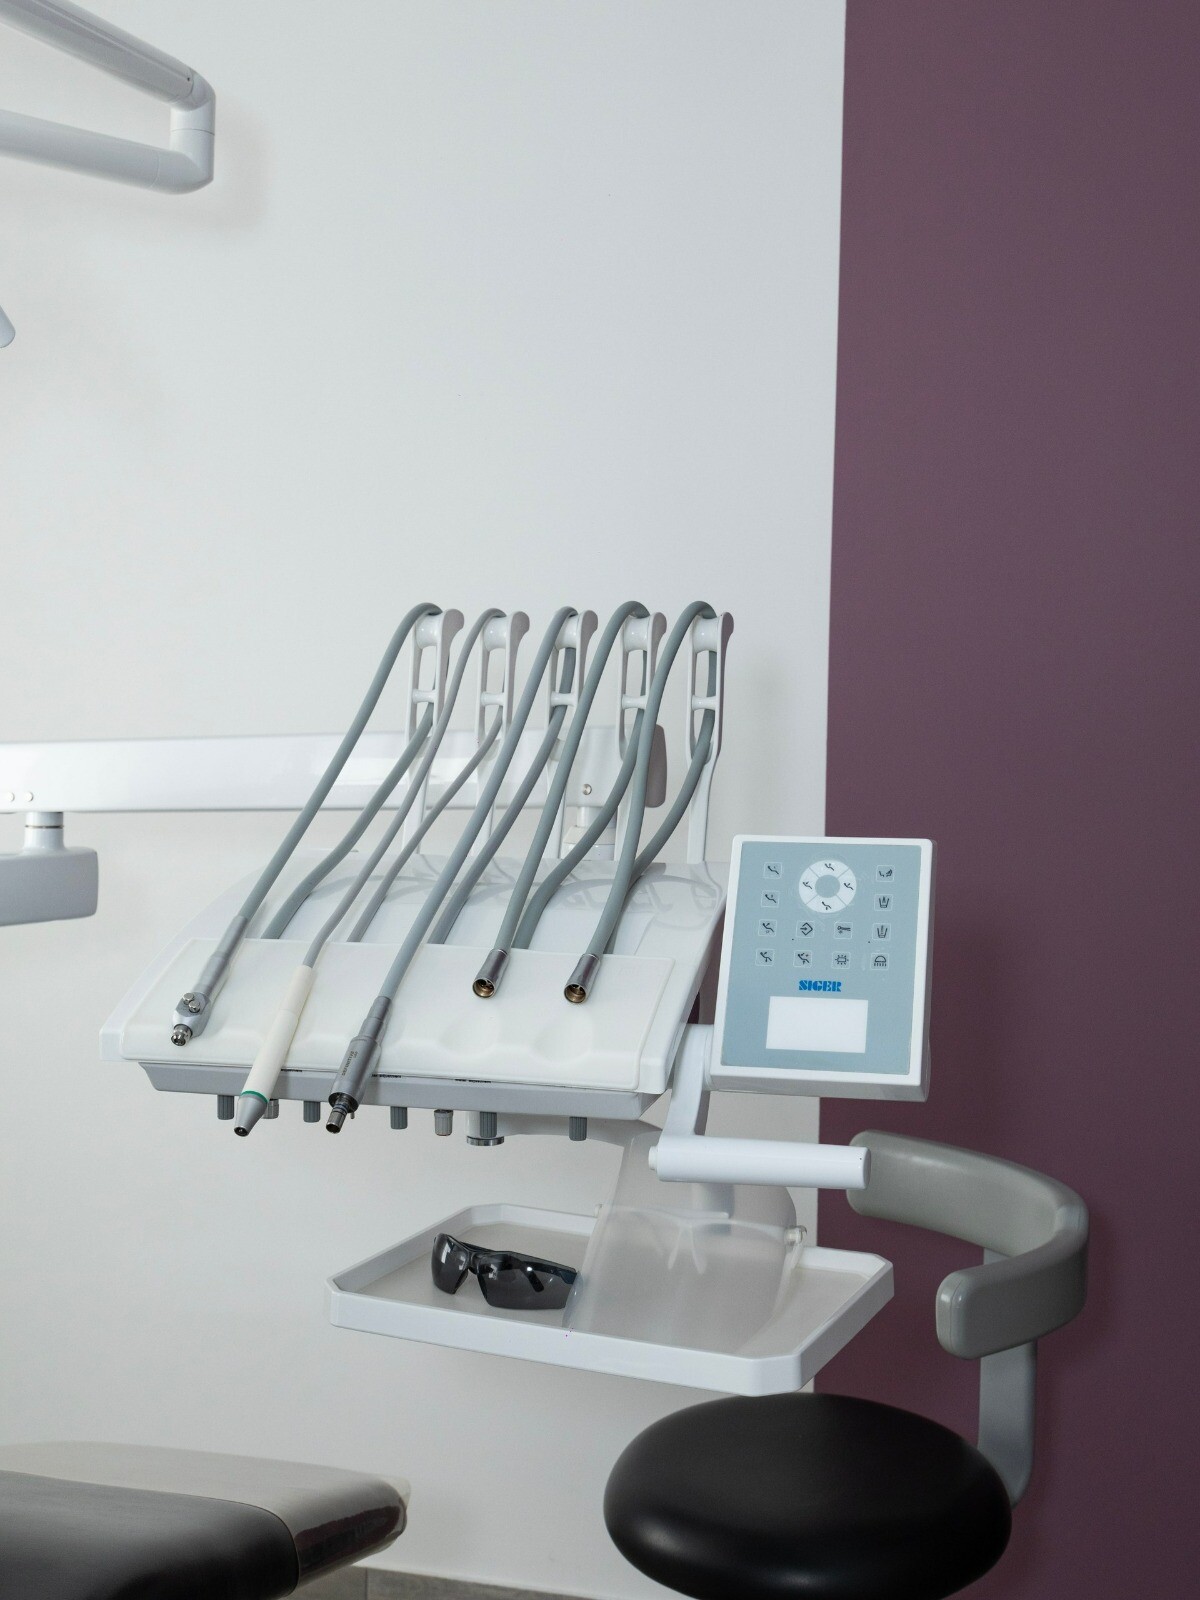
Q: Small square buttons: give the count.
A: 12